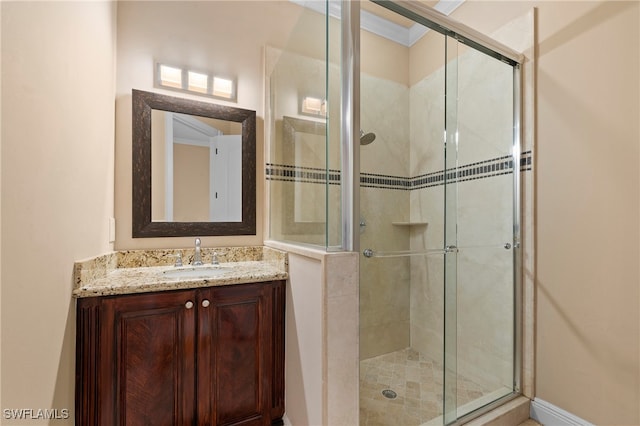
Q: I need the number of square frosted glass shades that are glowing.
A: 3